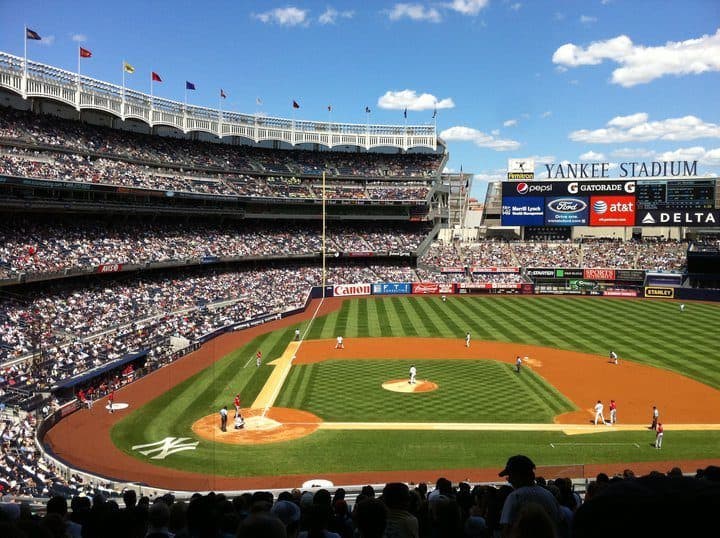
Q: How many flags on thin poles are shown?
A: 12